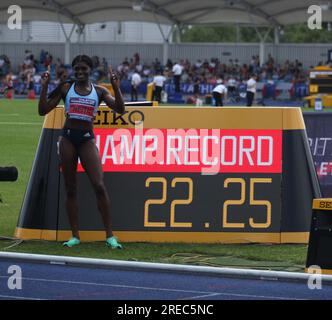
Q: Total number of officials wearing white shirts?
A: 5